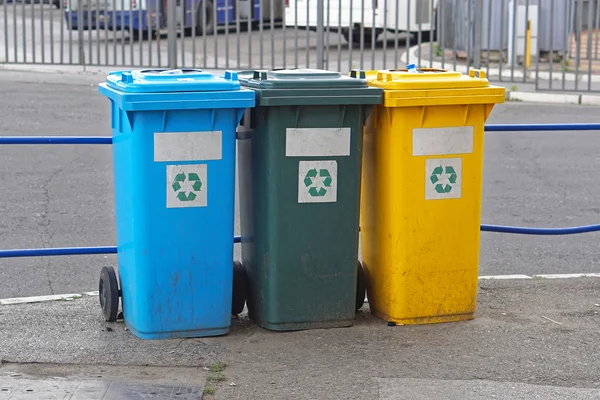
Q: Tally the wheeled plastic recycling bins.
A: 3